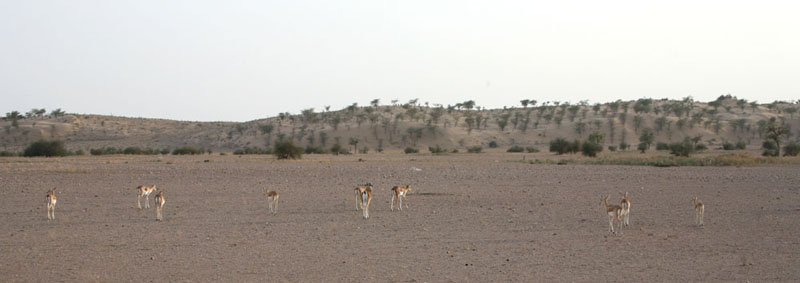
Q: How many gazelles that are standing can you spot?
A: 10